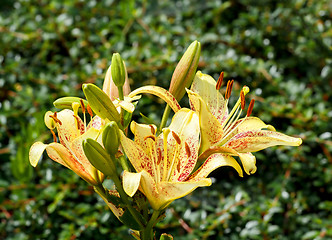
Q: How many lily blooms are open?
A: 3